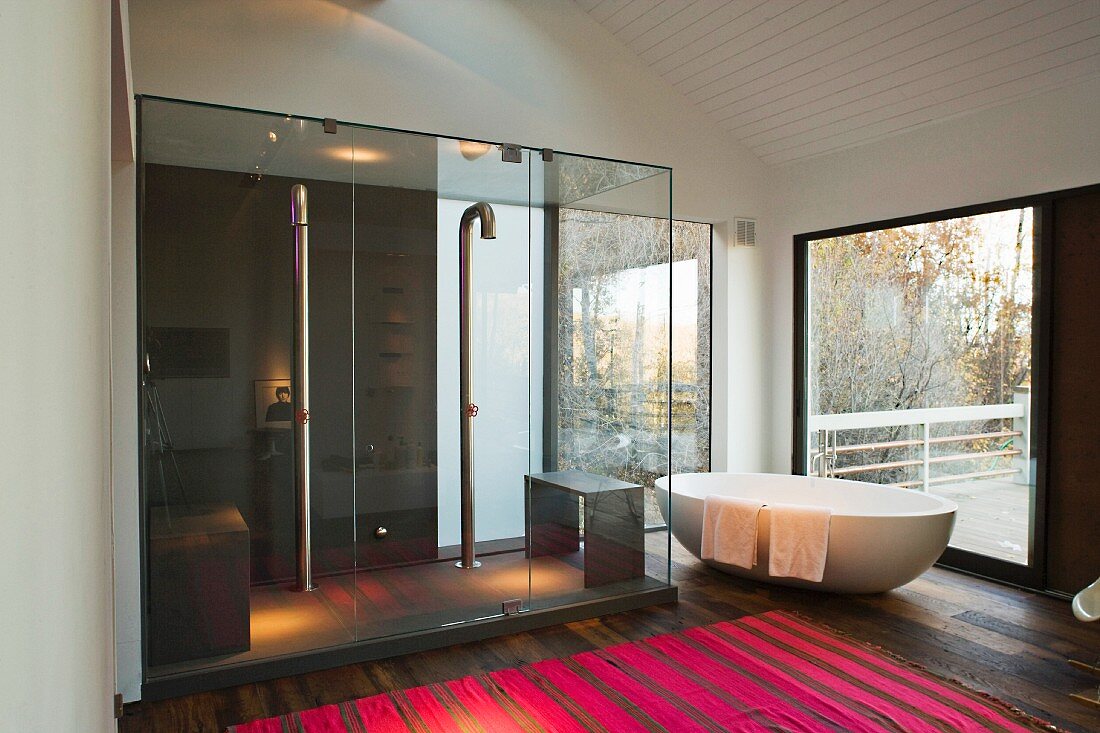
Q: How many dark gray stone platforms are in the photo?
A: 2